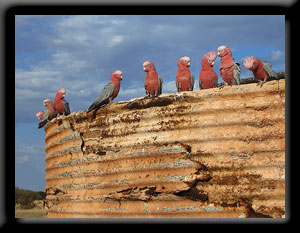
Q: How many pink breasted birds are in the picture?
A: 9